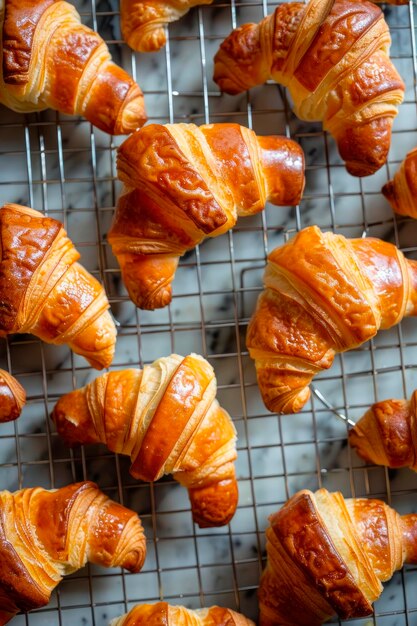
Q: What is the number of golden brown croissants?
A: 13